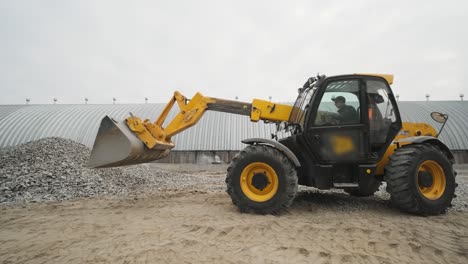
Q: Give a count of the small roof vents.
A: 10